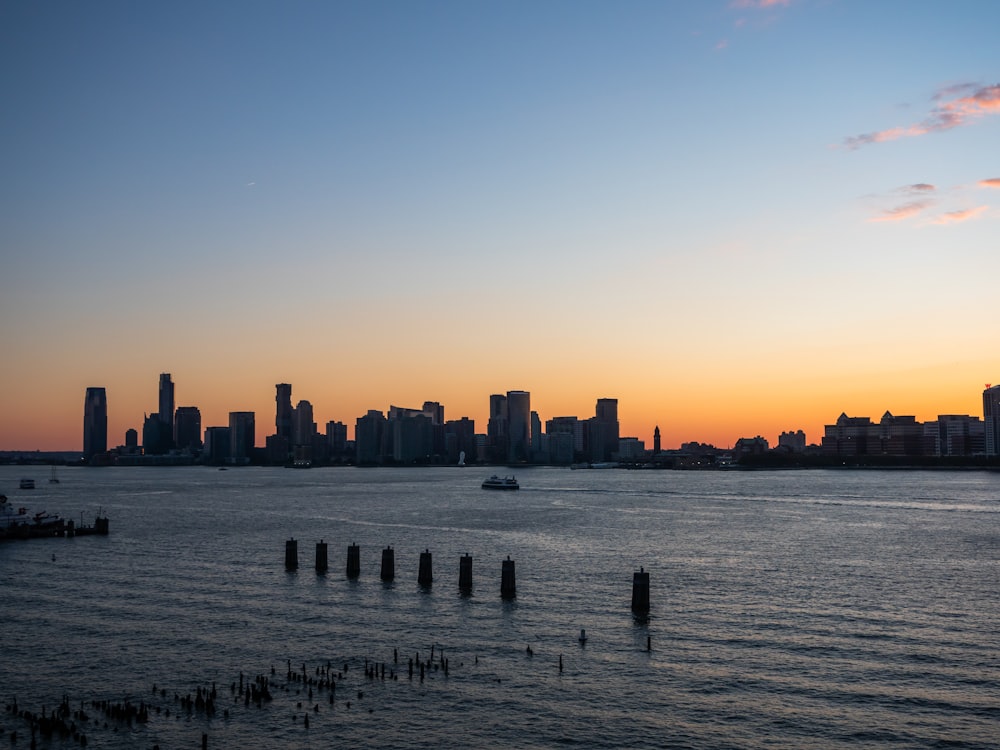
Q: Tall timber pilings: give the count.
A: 8